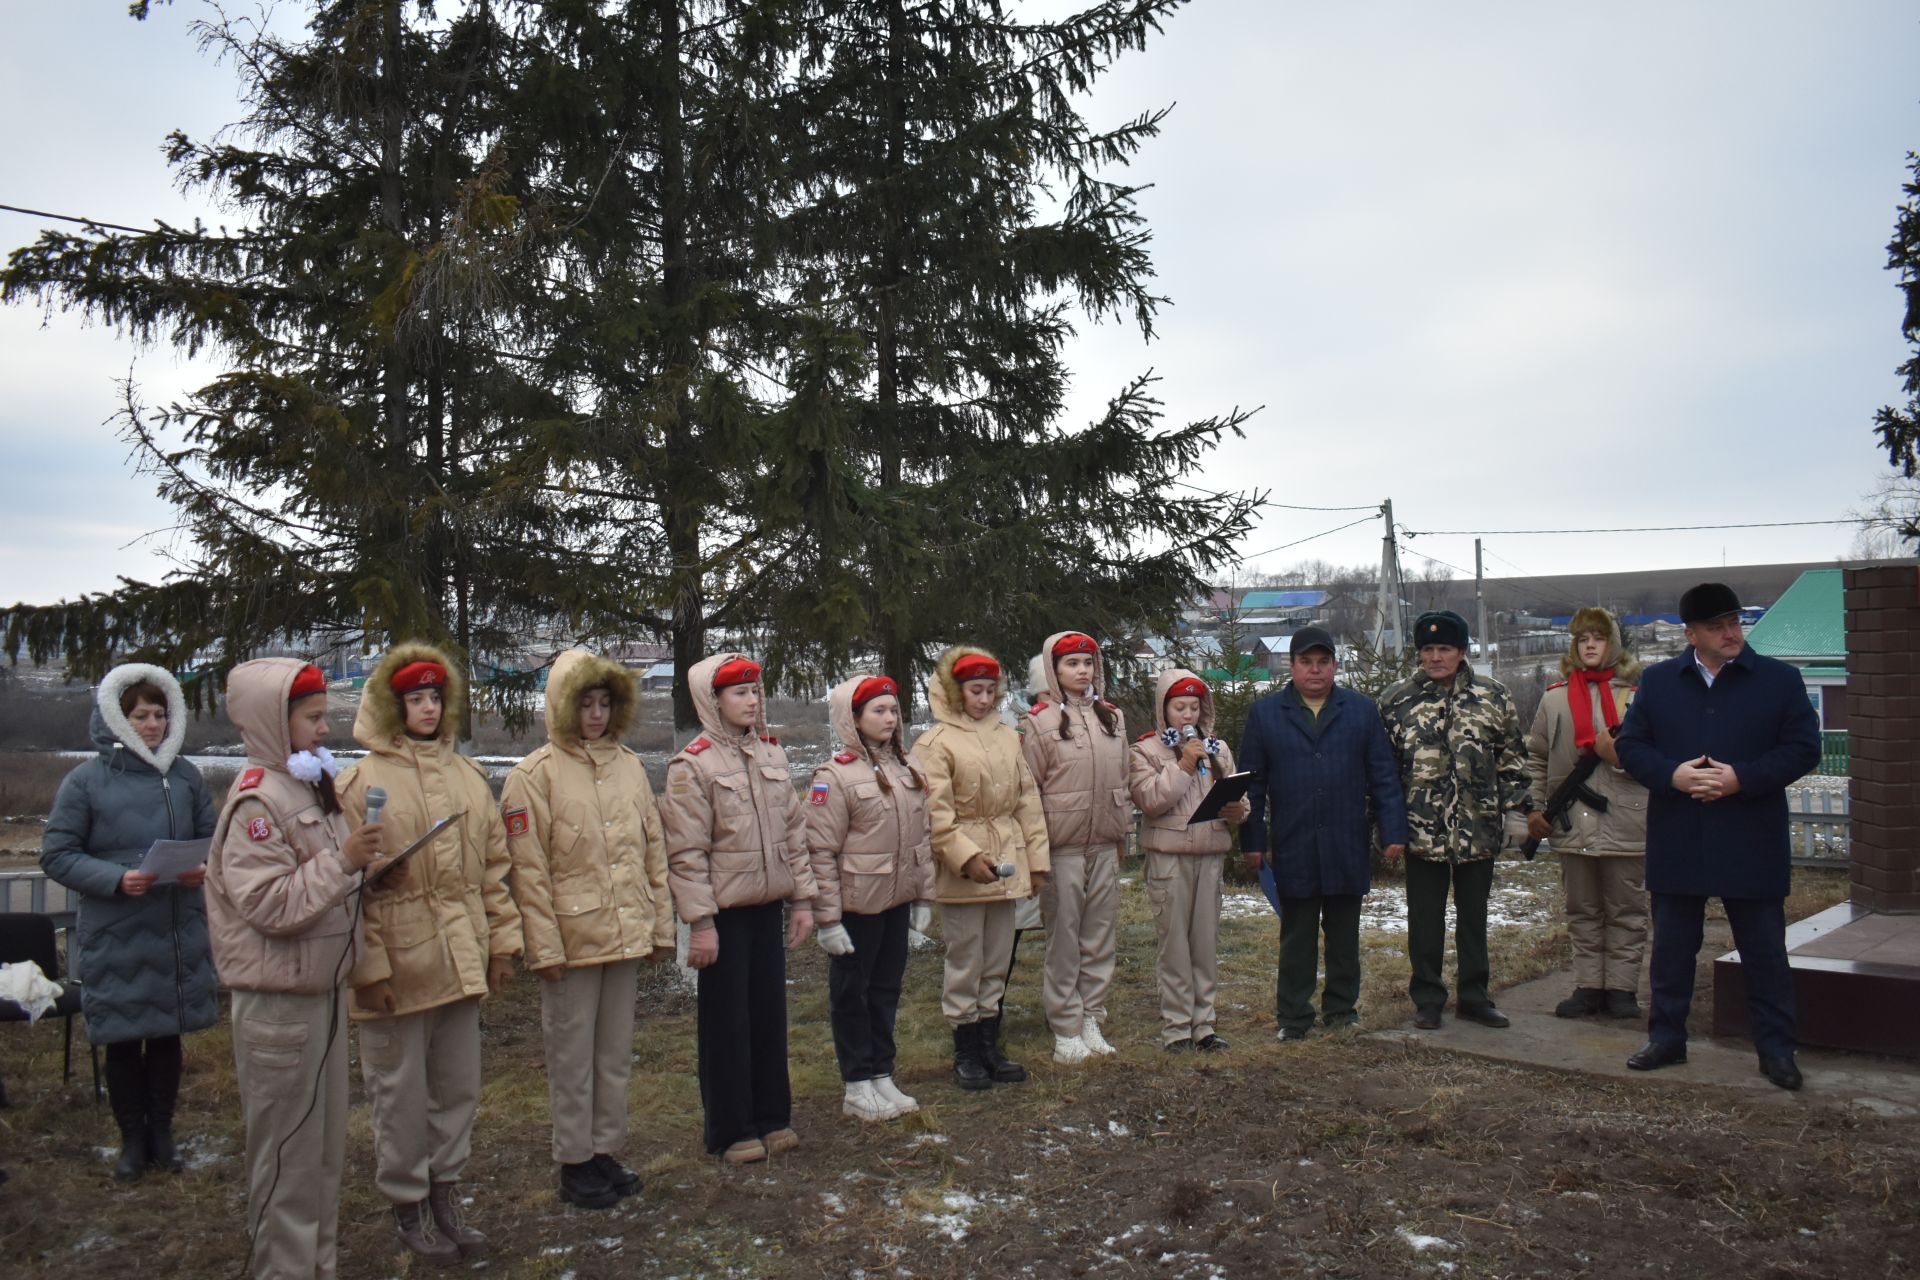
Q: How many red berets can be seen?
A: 7